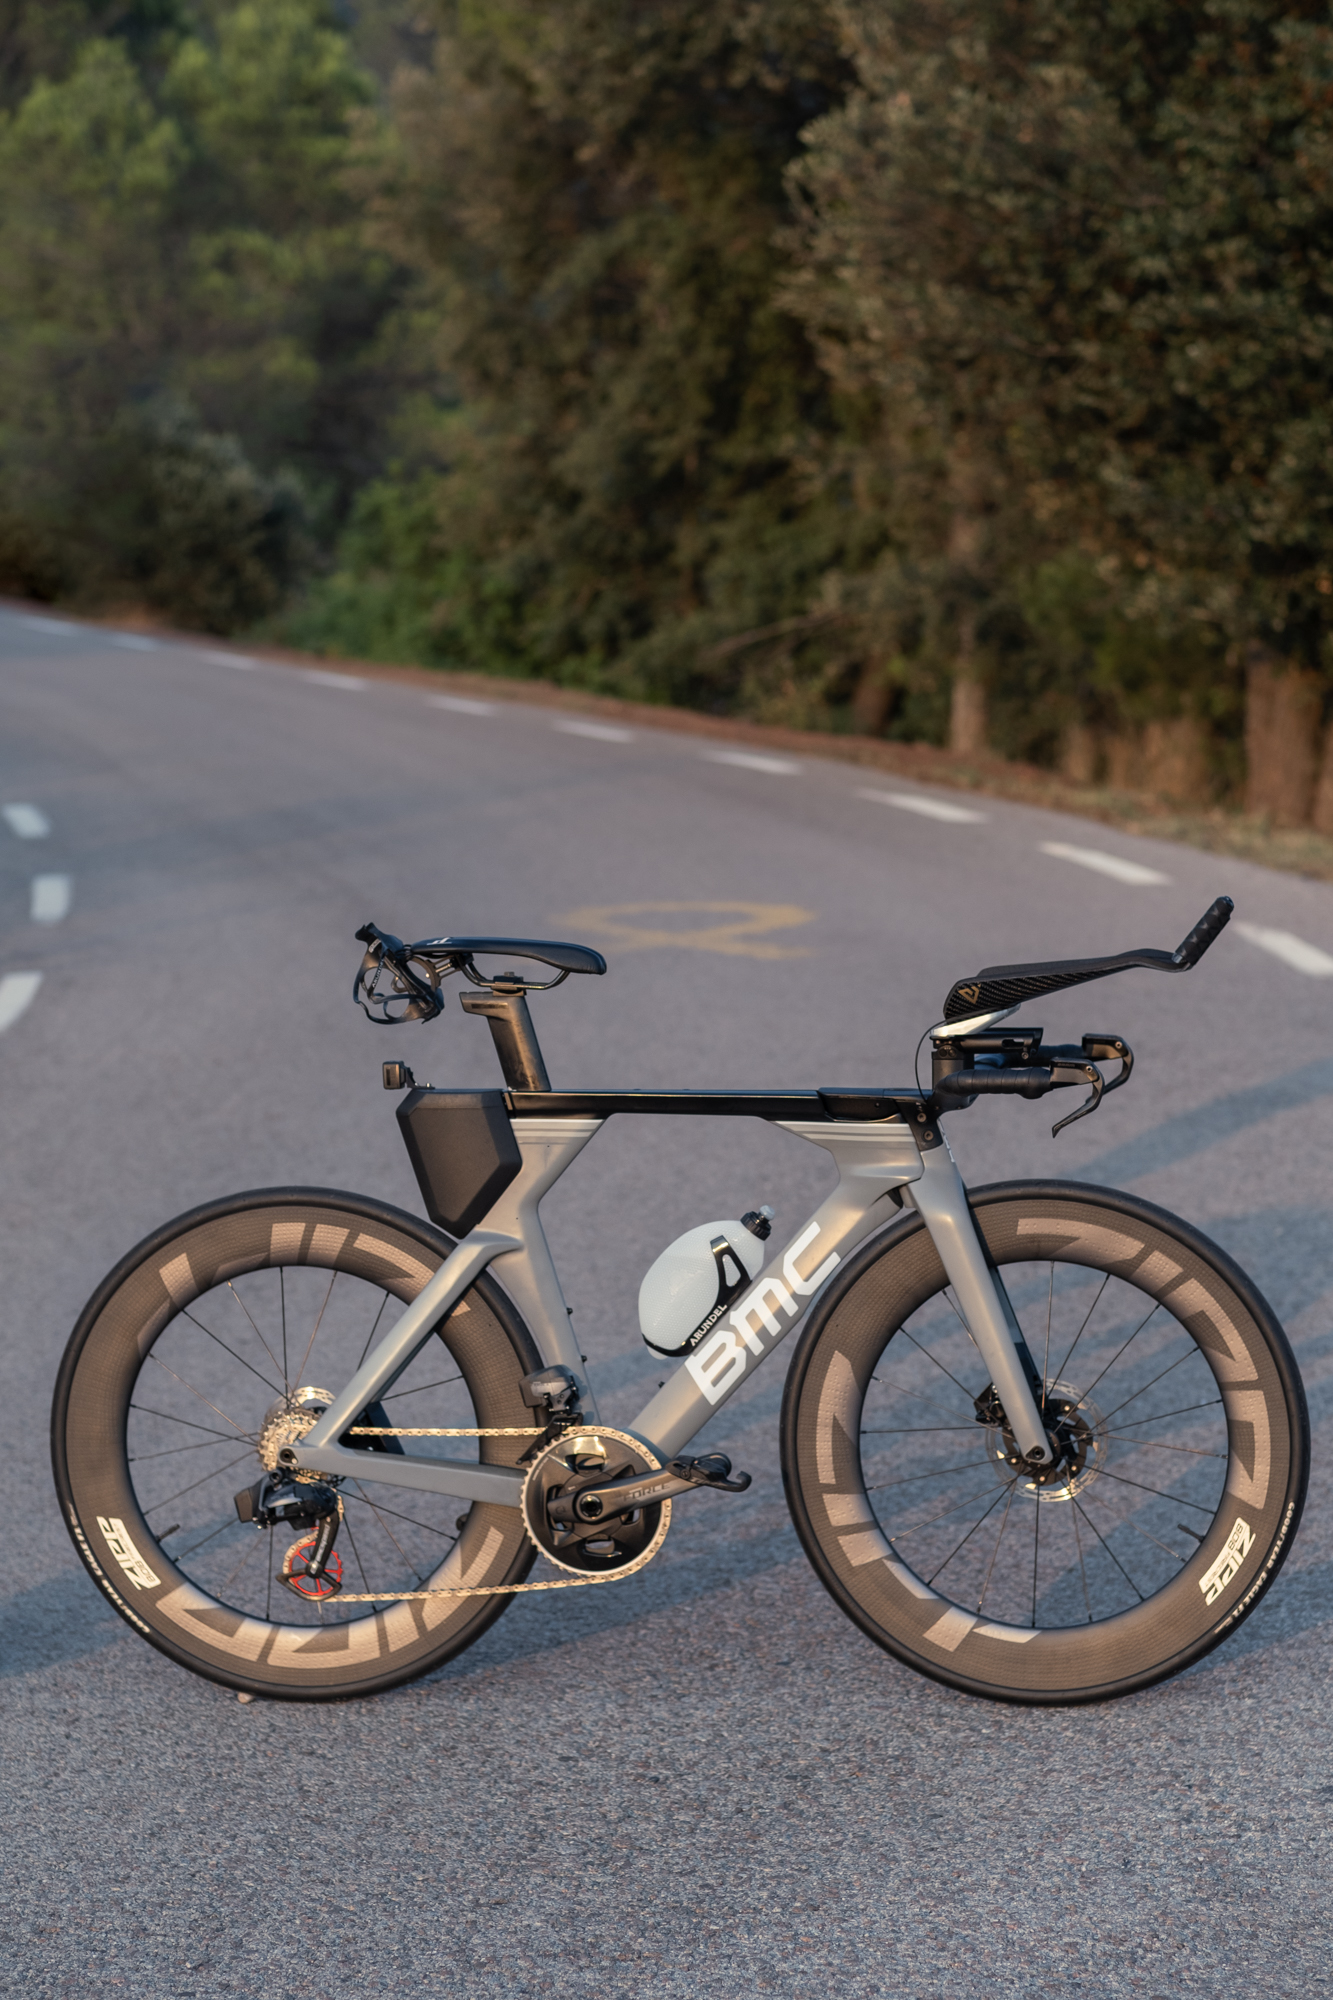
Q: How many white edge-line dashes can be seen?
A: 13